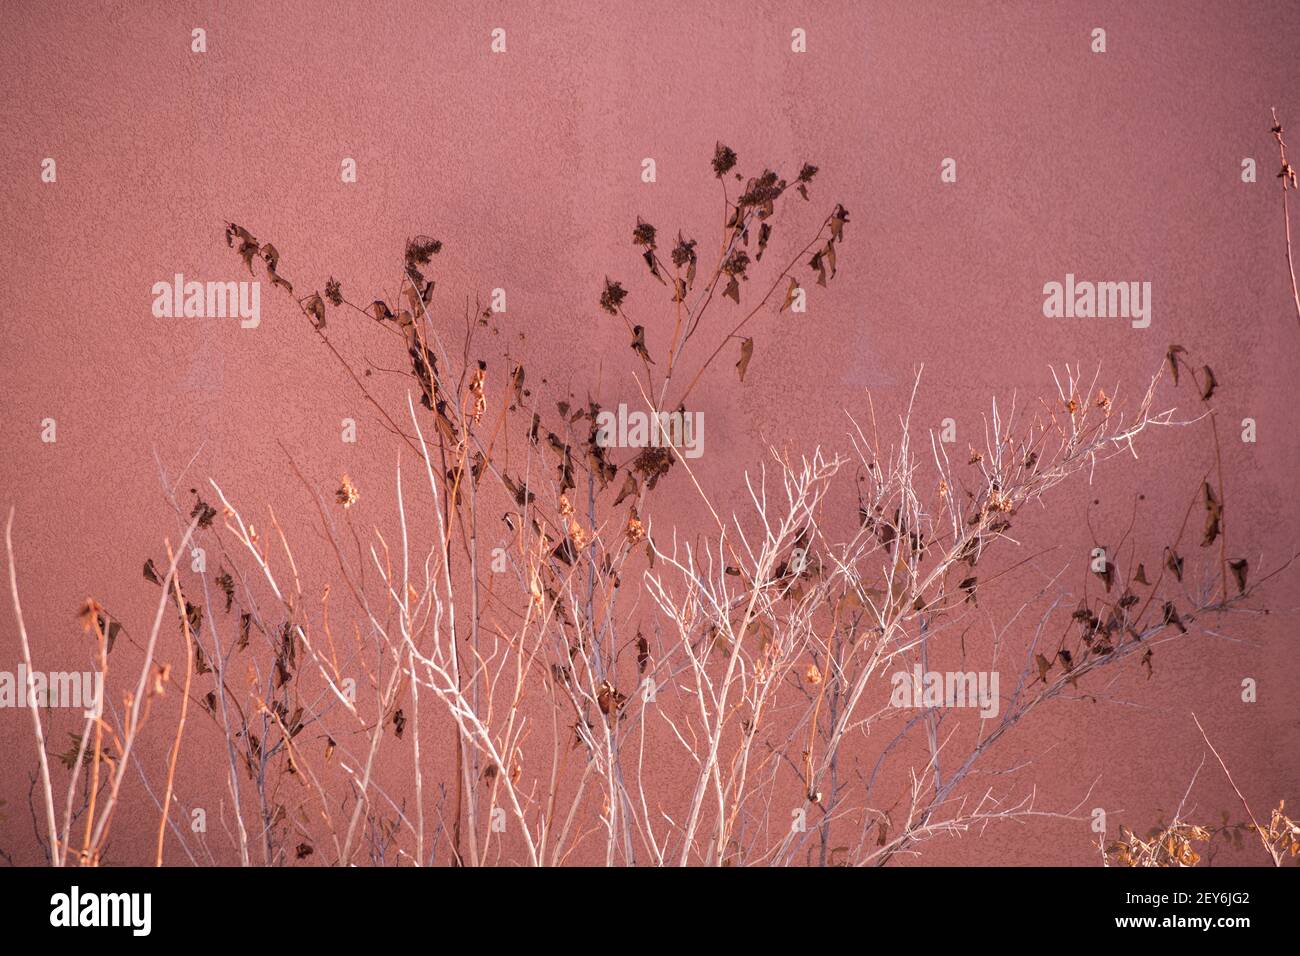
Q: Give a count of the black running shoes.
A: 0